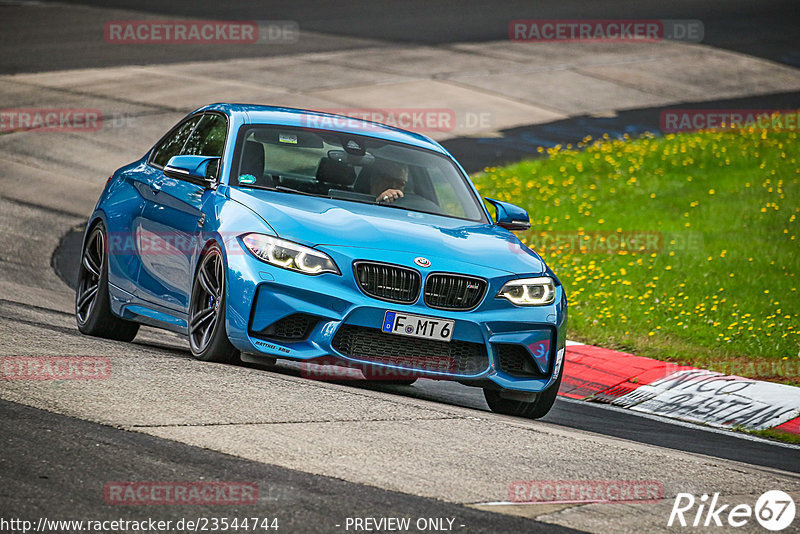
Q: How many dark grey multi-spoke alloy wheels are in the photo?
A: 2